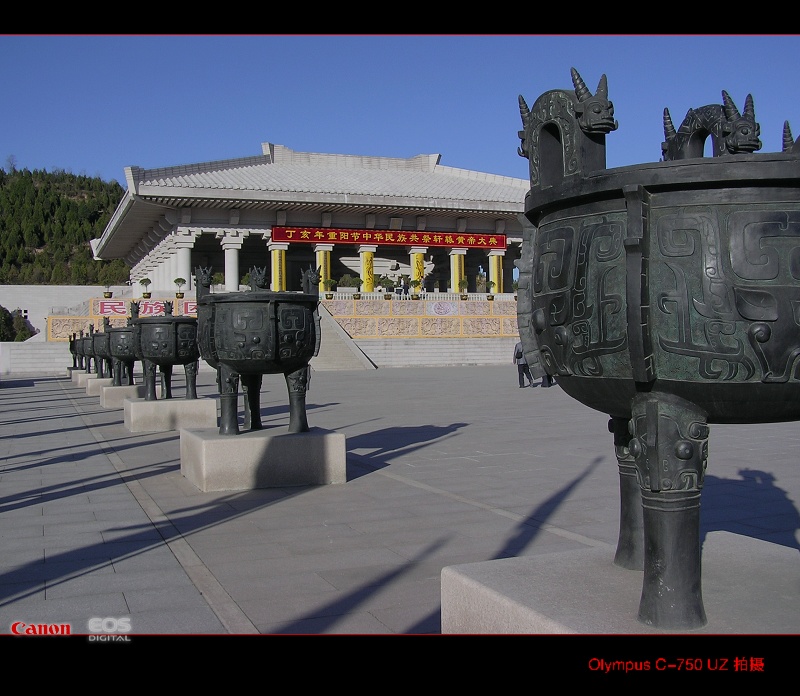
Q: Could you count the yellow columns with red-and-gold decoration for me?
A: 6